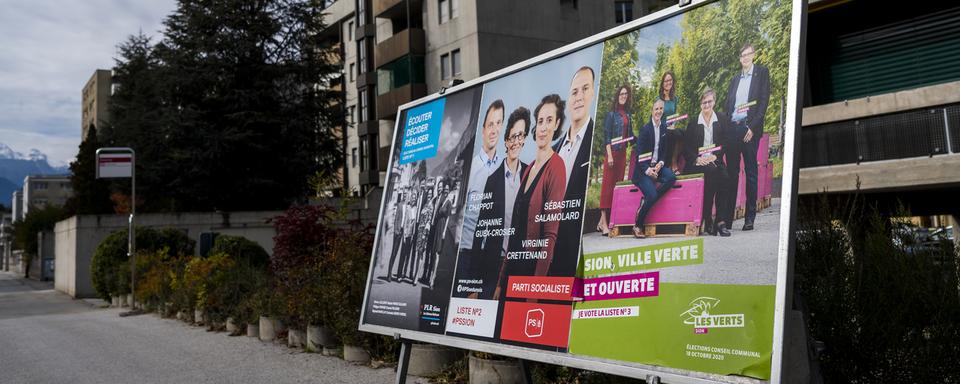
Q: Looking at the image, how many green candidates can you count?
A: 5